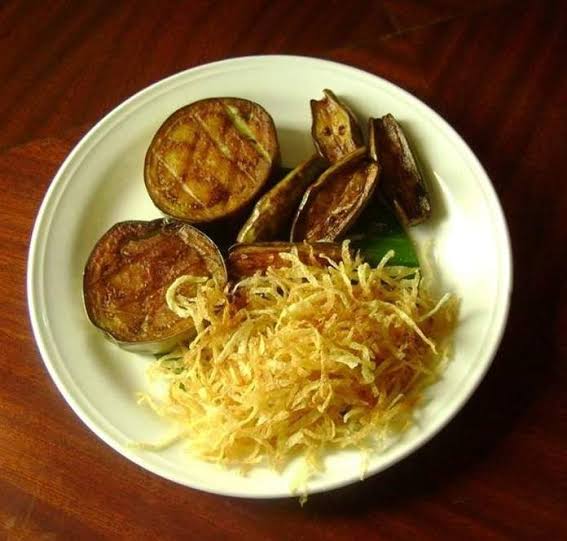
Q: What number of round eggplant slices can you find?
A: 2